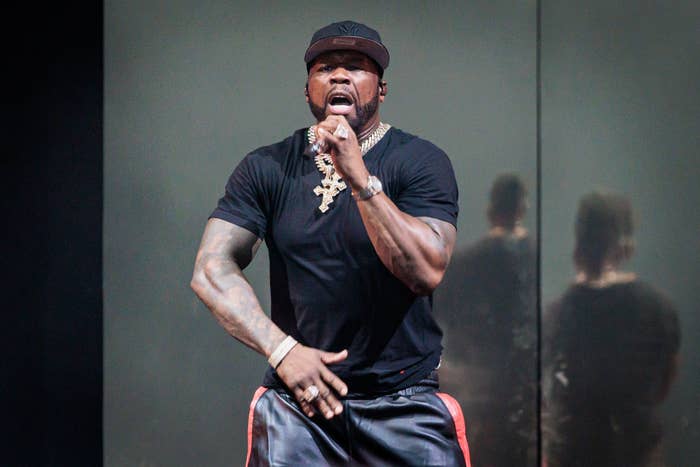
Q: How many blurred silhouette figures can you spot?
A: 2